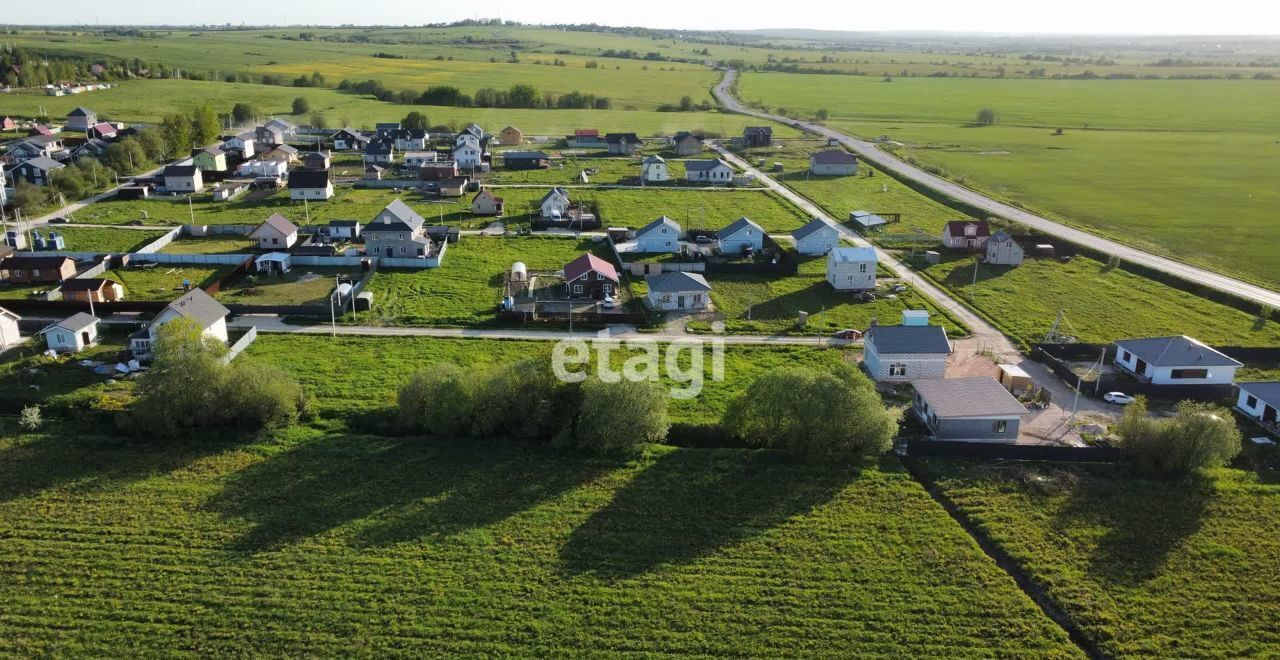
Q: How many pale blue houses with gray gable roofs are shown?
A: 3